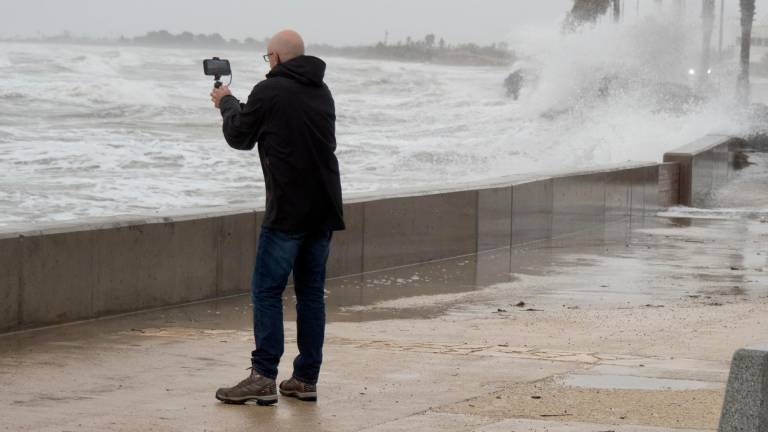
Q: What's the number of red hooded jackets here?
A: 0